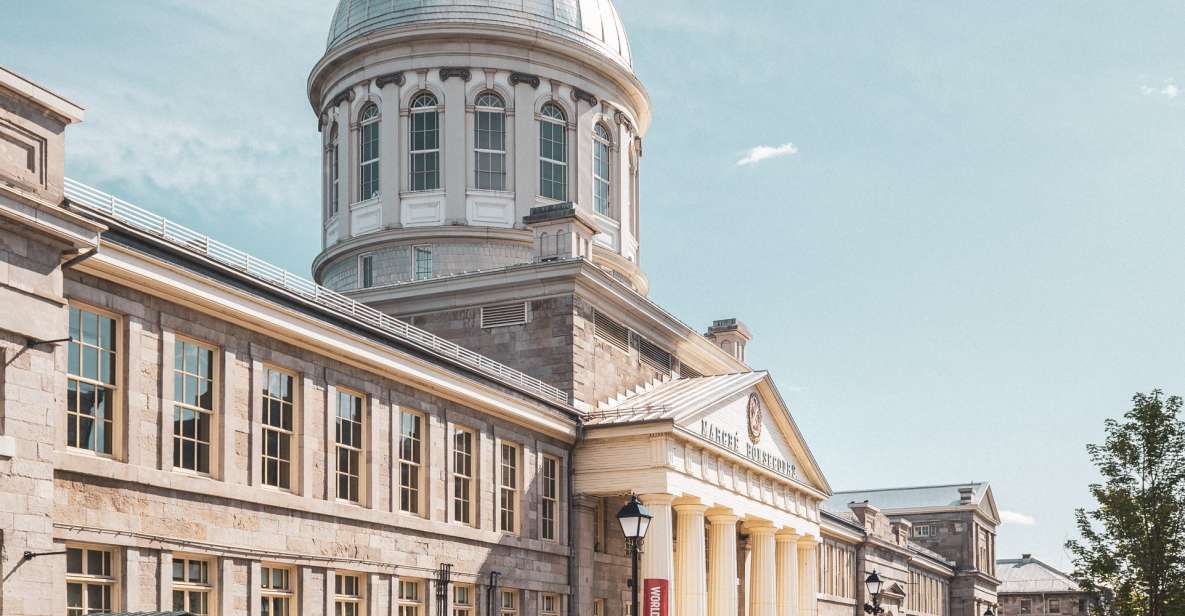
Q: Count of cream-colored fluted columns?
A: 6